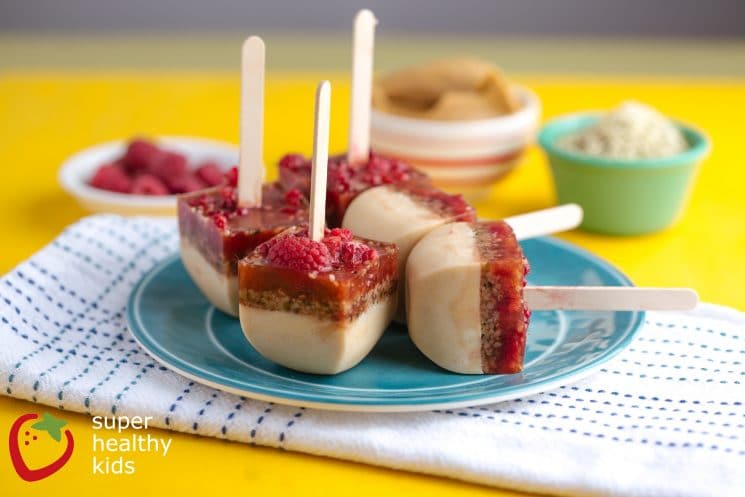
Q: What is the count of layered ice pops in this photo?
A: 5